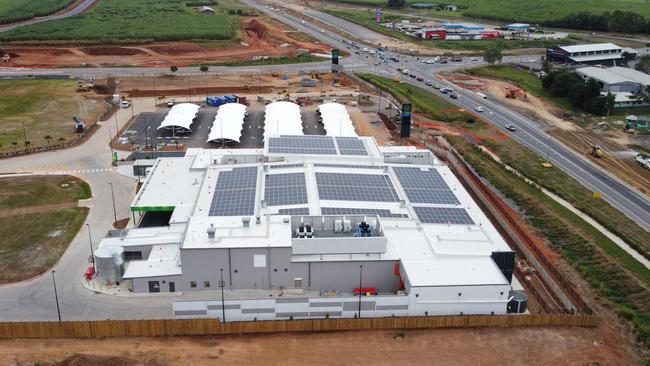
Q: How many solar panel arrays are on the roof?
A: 11